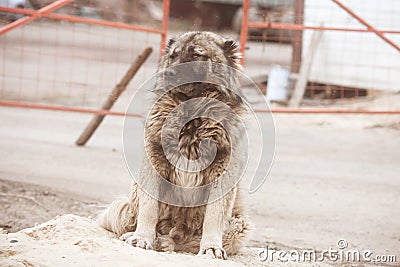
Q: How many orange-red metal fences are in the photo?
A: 2